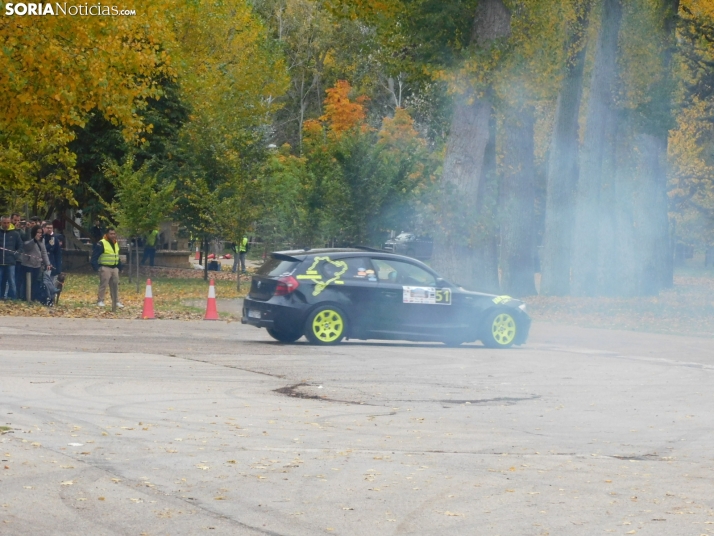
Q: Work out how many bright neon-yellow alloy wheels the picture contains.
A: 2